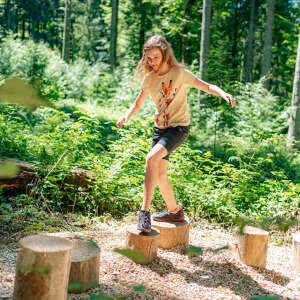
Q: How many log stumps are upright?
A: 6